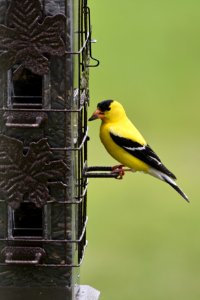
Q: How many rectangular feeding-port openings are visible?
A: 2